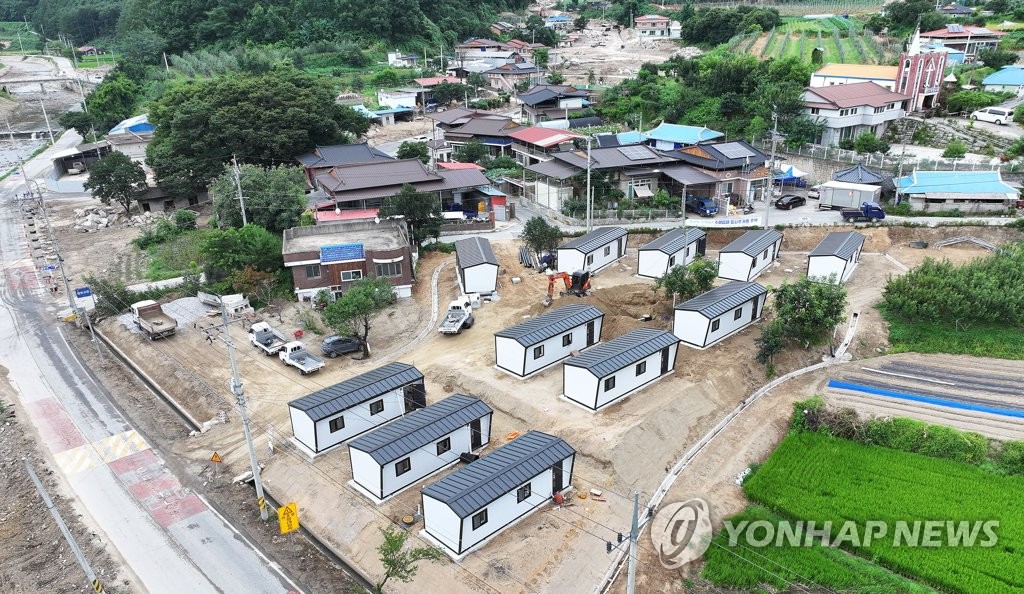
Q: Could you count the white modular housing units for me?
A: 11